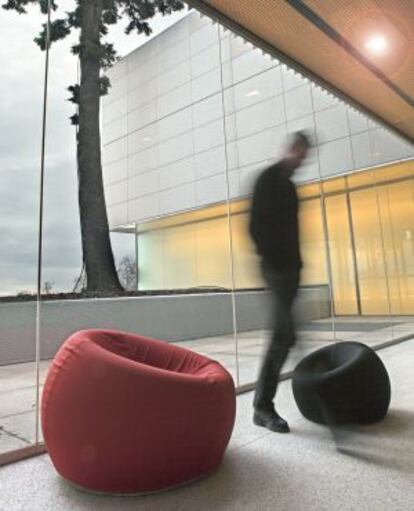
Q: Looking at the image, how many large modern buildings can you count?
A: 1